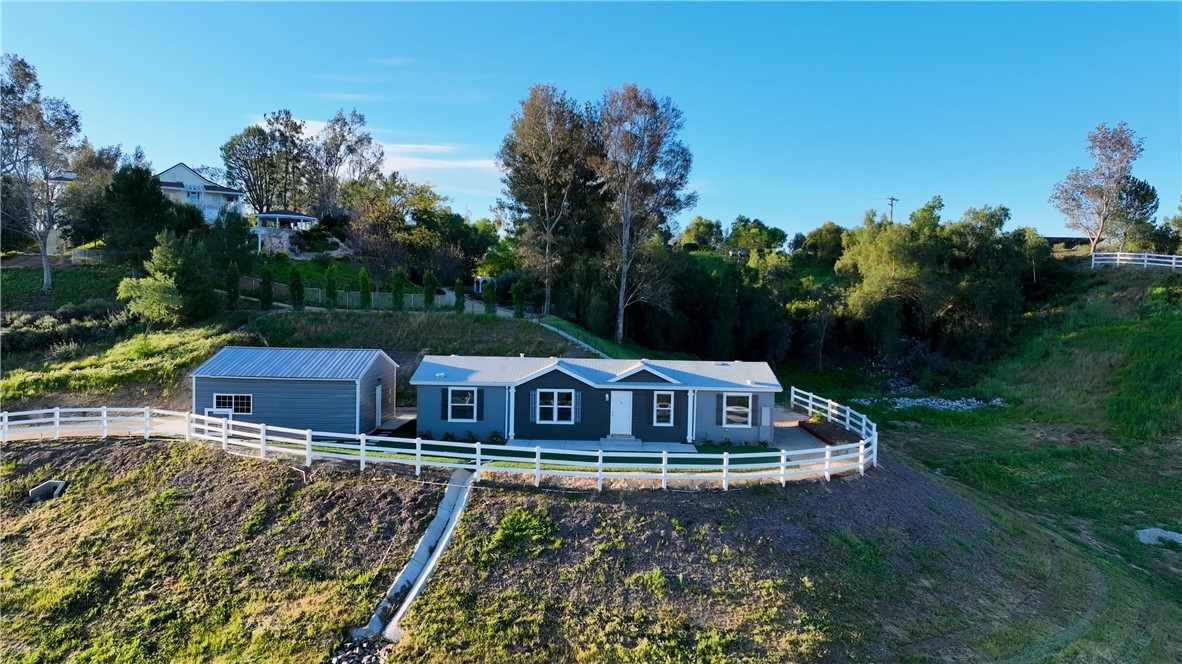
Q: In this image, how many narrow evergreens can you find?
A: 10